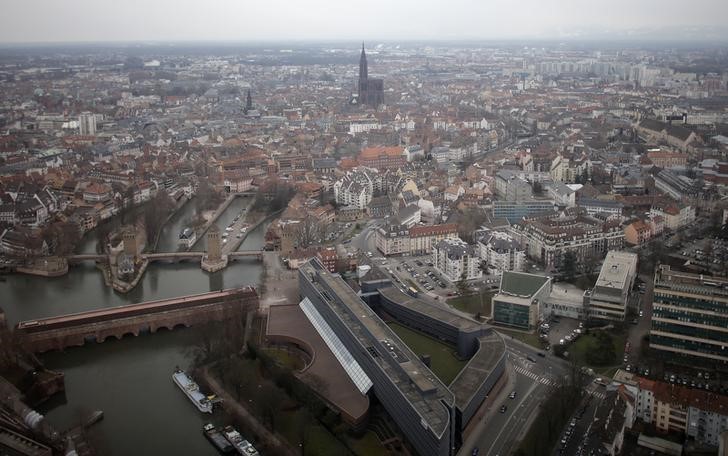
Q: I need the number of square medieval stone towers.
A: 3